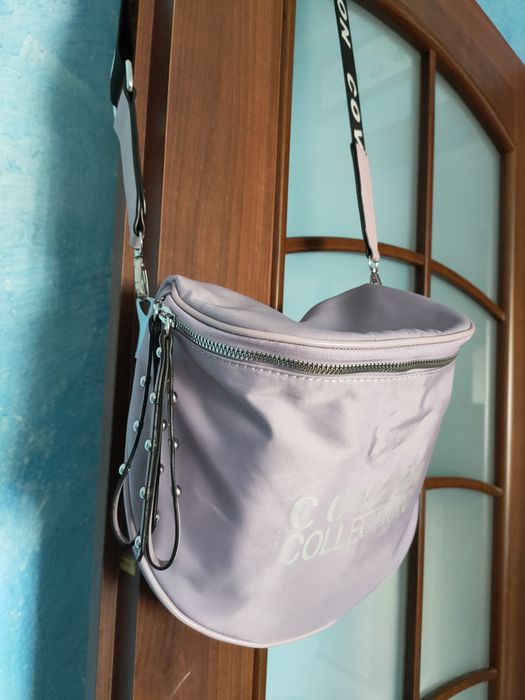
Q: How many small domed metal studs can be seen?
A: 14